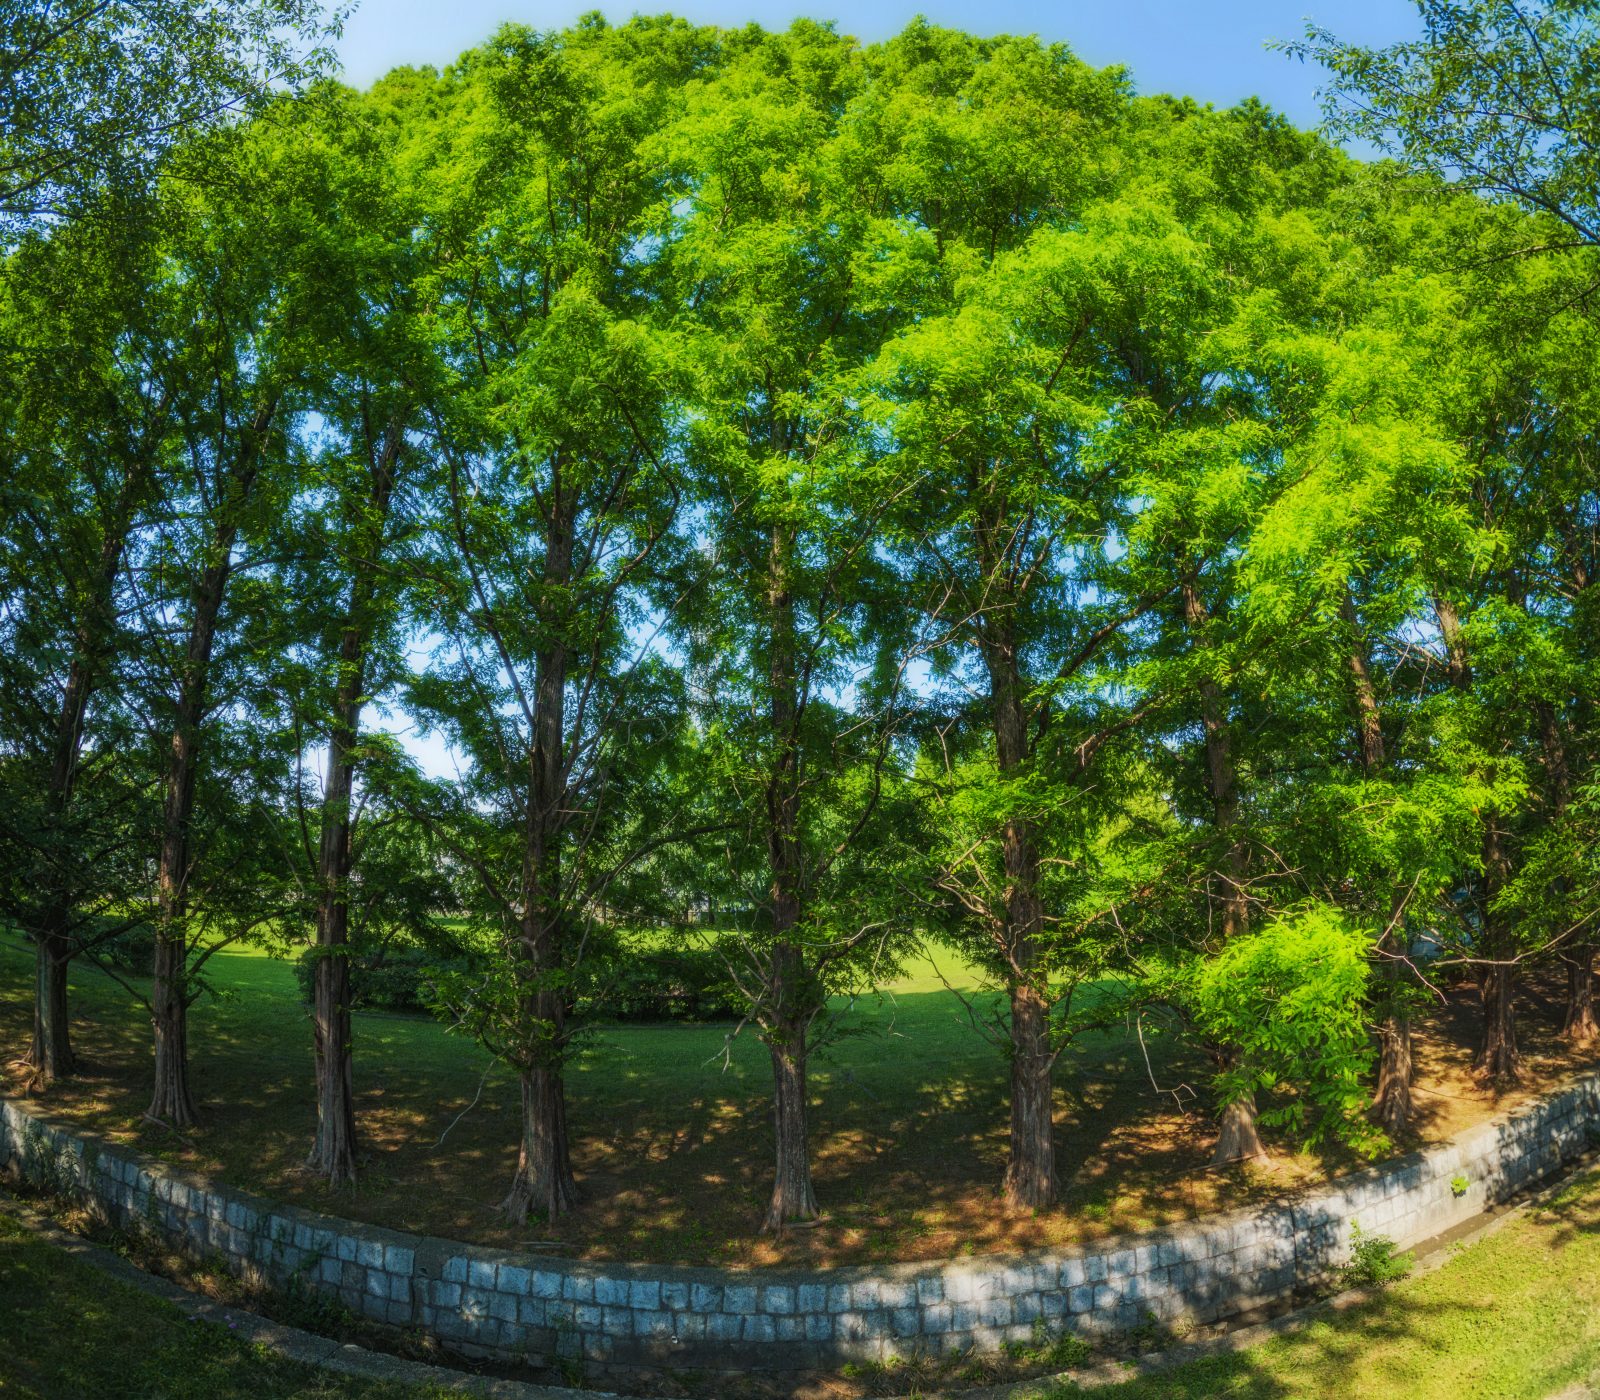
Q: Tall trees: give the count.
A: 10